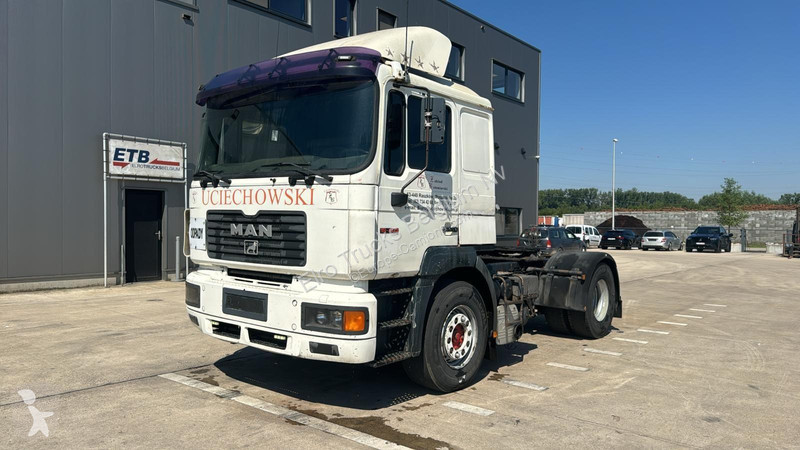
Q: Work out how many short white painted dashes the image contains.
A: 10